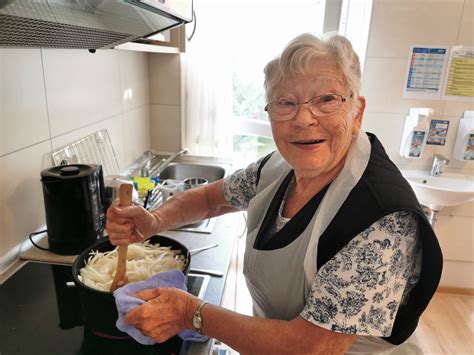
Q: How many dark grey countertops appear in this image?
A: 1